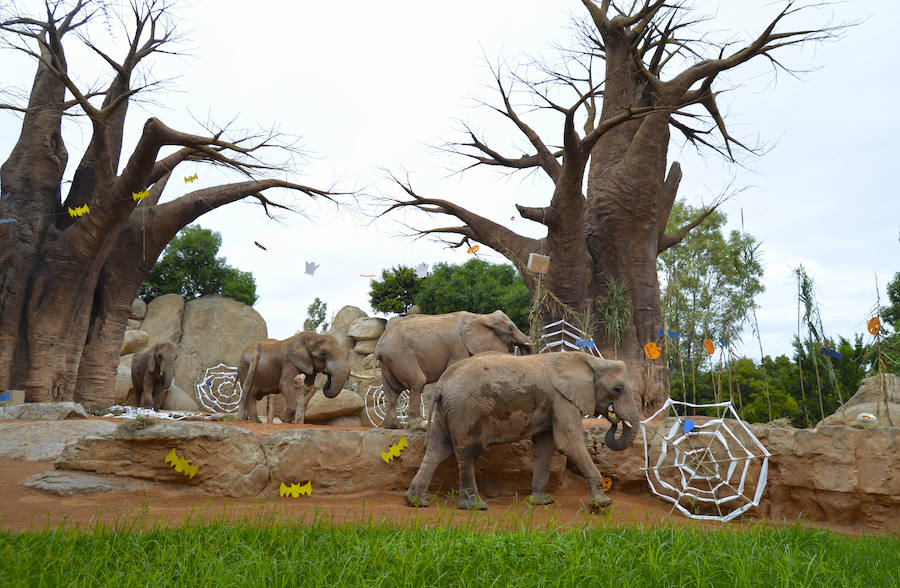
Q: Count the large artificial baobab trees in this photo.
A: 2